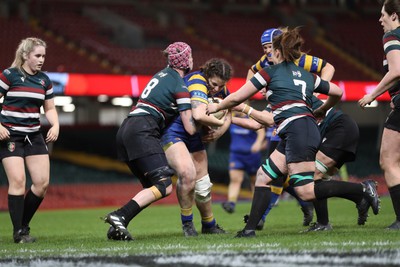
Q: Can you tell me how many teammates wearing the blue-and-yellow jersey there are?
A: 3